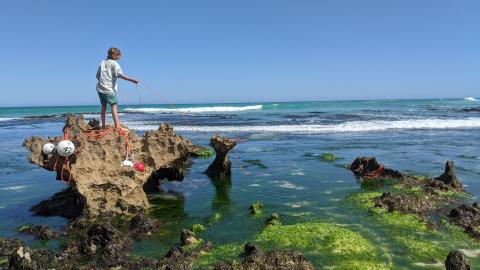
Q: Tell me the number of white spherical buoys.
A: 2